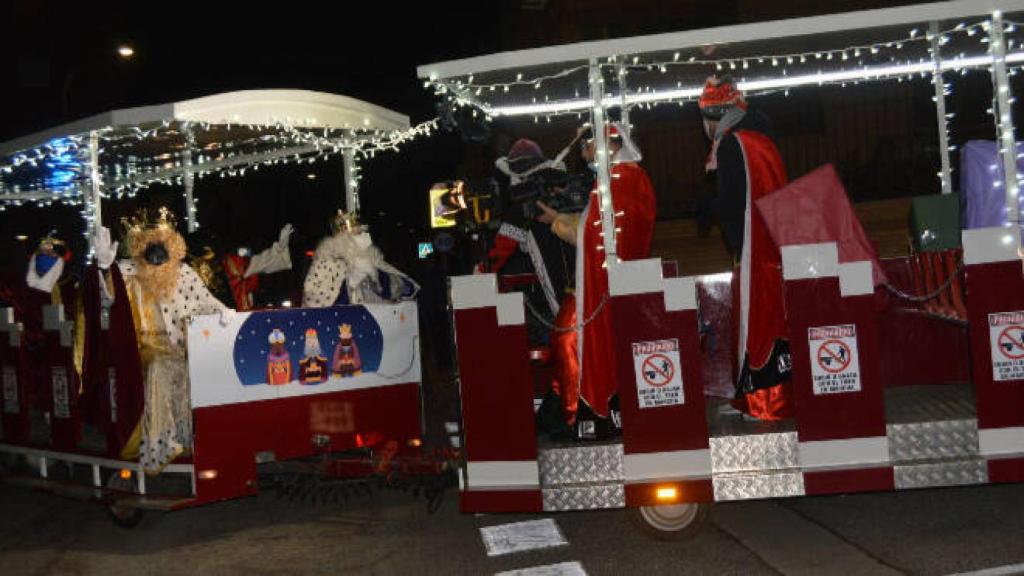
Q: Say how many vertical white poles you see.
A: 7